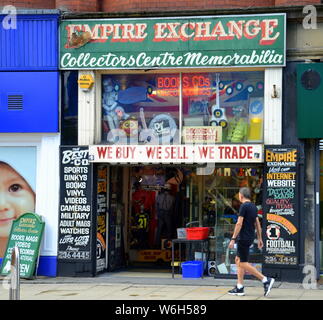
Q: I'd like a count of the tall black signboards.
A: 2